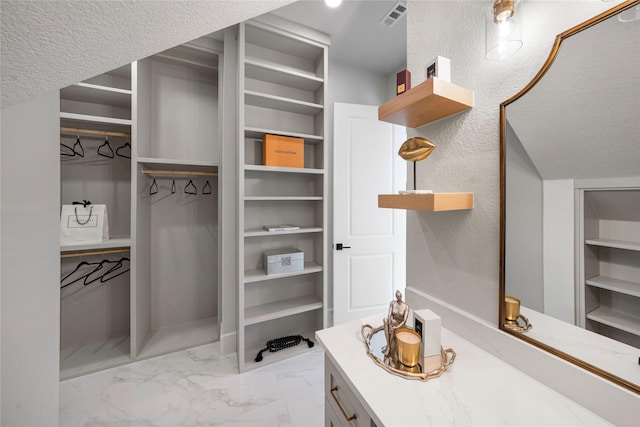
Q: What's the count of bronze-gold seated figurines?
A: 1